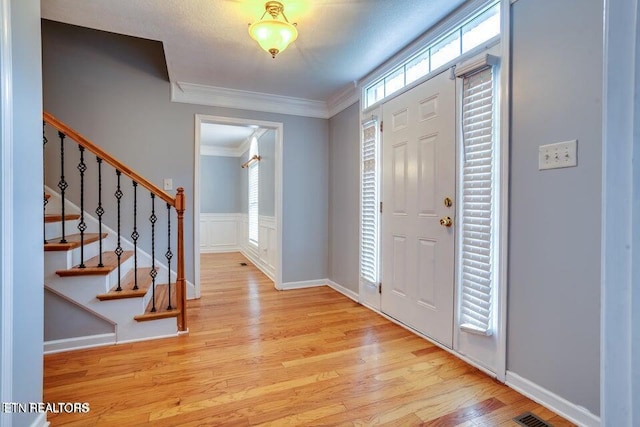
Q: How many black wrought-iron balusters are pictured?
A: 8